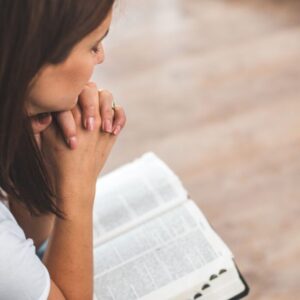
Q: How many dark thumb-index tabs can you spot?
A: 4